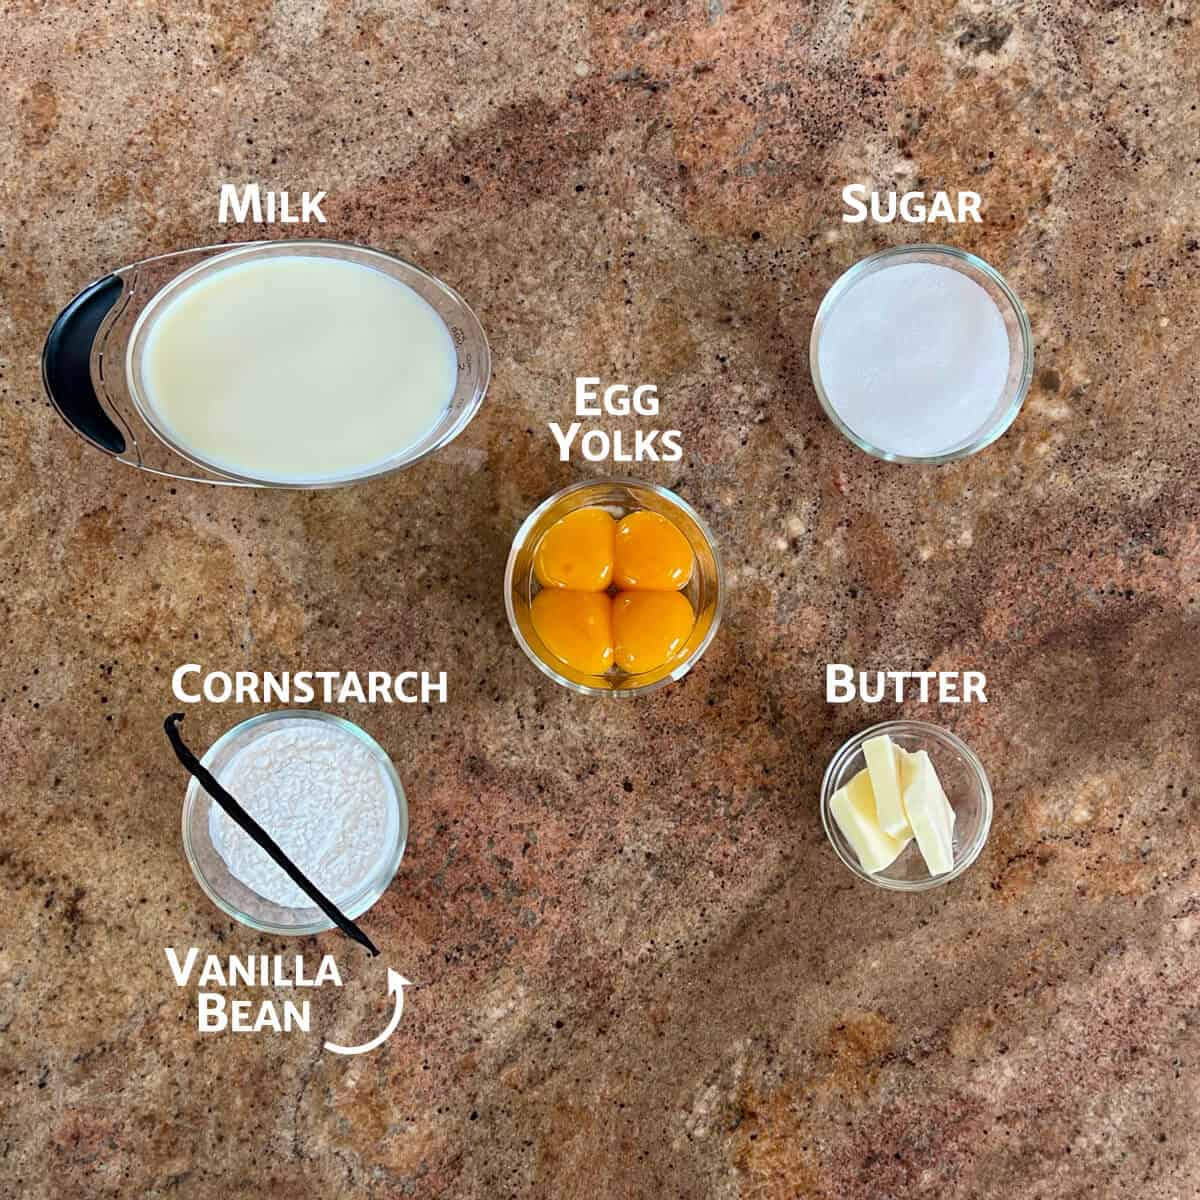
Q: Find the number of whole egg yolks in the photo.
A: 4